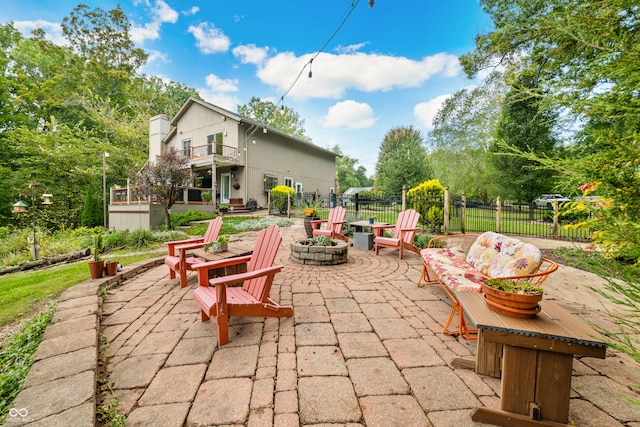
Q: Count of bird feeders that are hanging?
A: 2